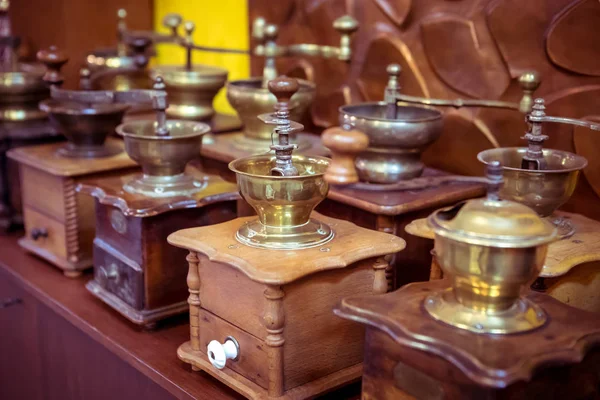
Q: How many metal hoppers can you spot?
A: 10